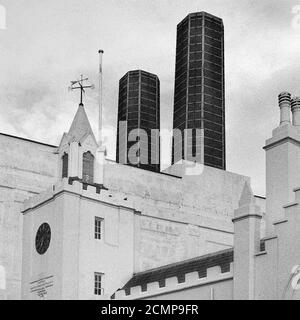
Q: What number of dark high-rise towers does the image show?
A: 2